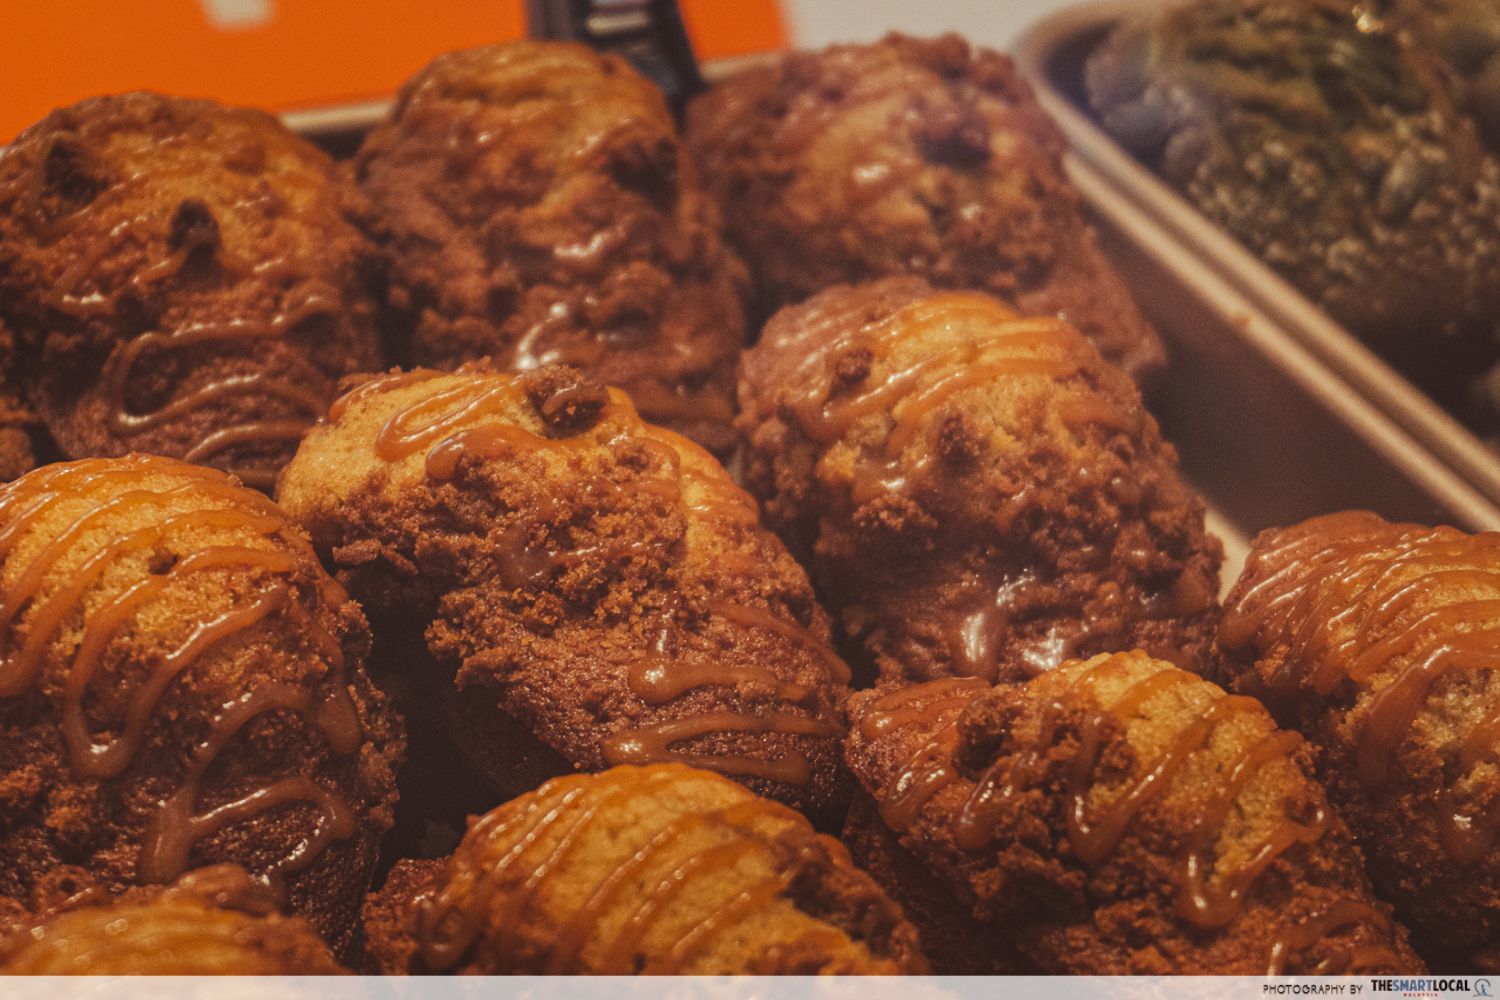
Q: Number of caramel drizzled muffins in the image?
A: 10